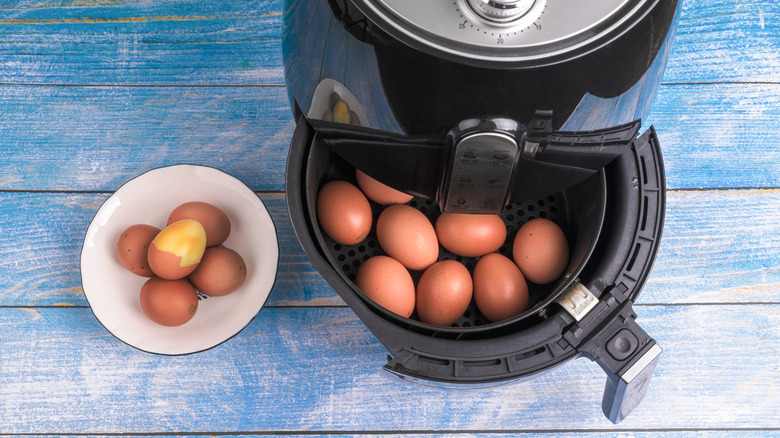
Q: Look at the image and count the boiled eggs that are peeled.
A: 1